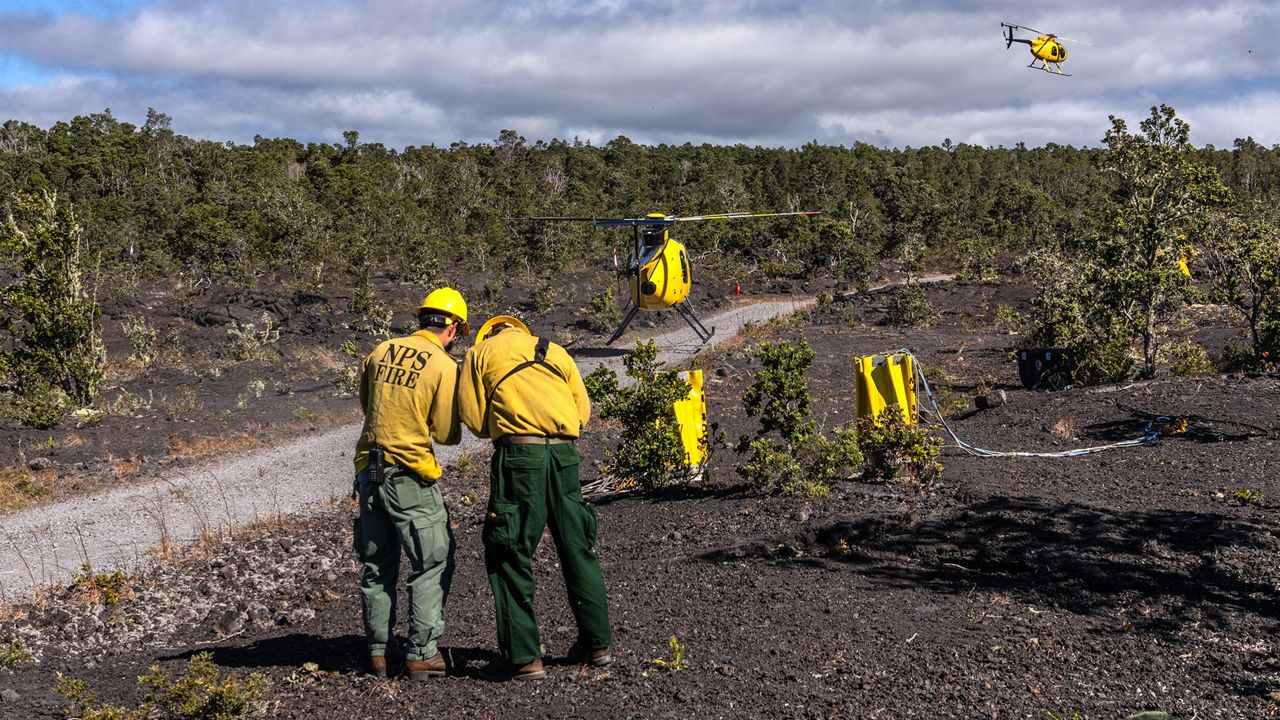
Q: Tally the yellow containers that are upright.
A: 2